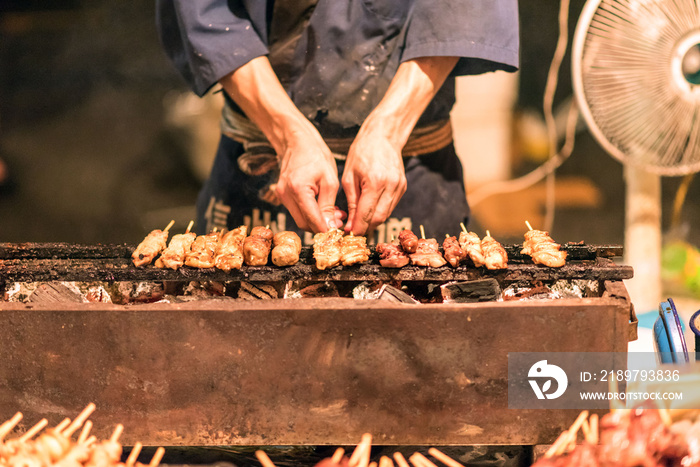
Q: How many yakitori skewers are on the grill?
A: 15